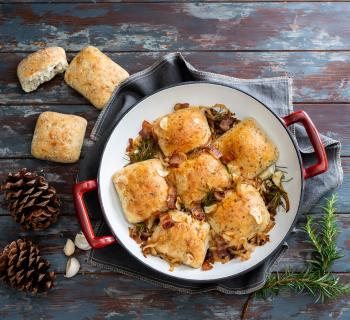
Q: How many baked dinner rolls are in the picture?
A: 9